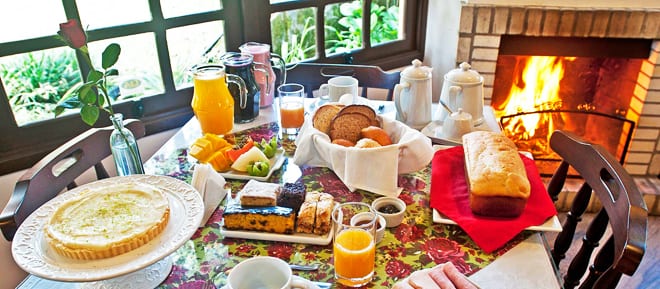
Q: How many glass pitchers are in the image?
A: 3